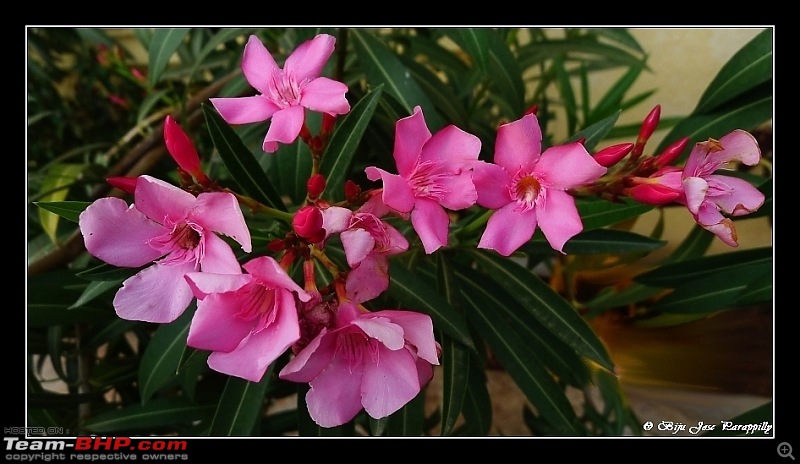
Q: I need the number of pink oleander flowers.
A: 8